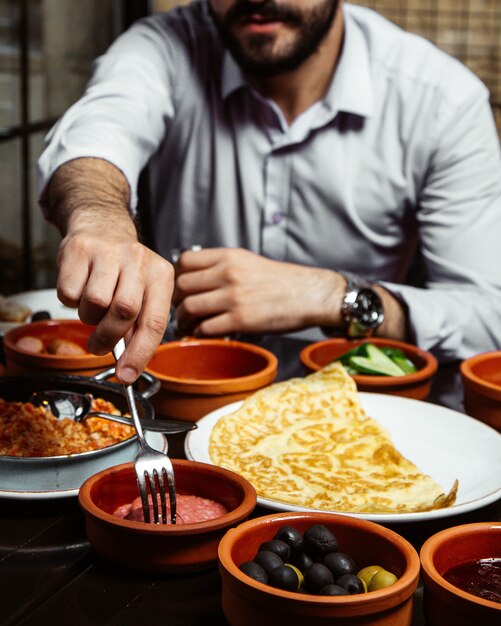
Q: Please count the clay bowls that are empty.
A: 2